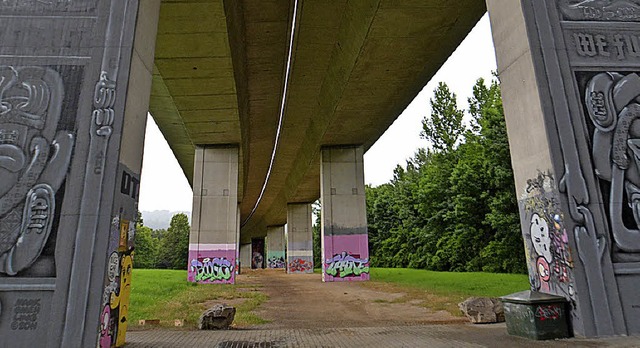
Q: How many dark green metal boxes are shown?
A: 1